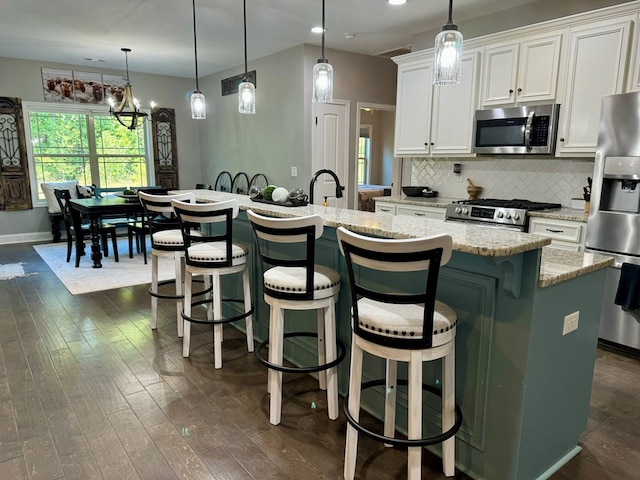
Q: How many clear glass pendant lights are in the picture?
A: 4